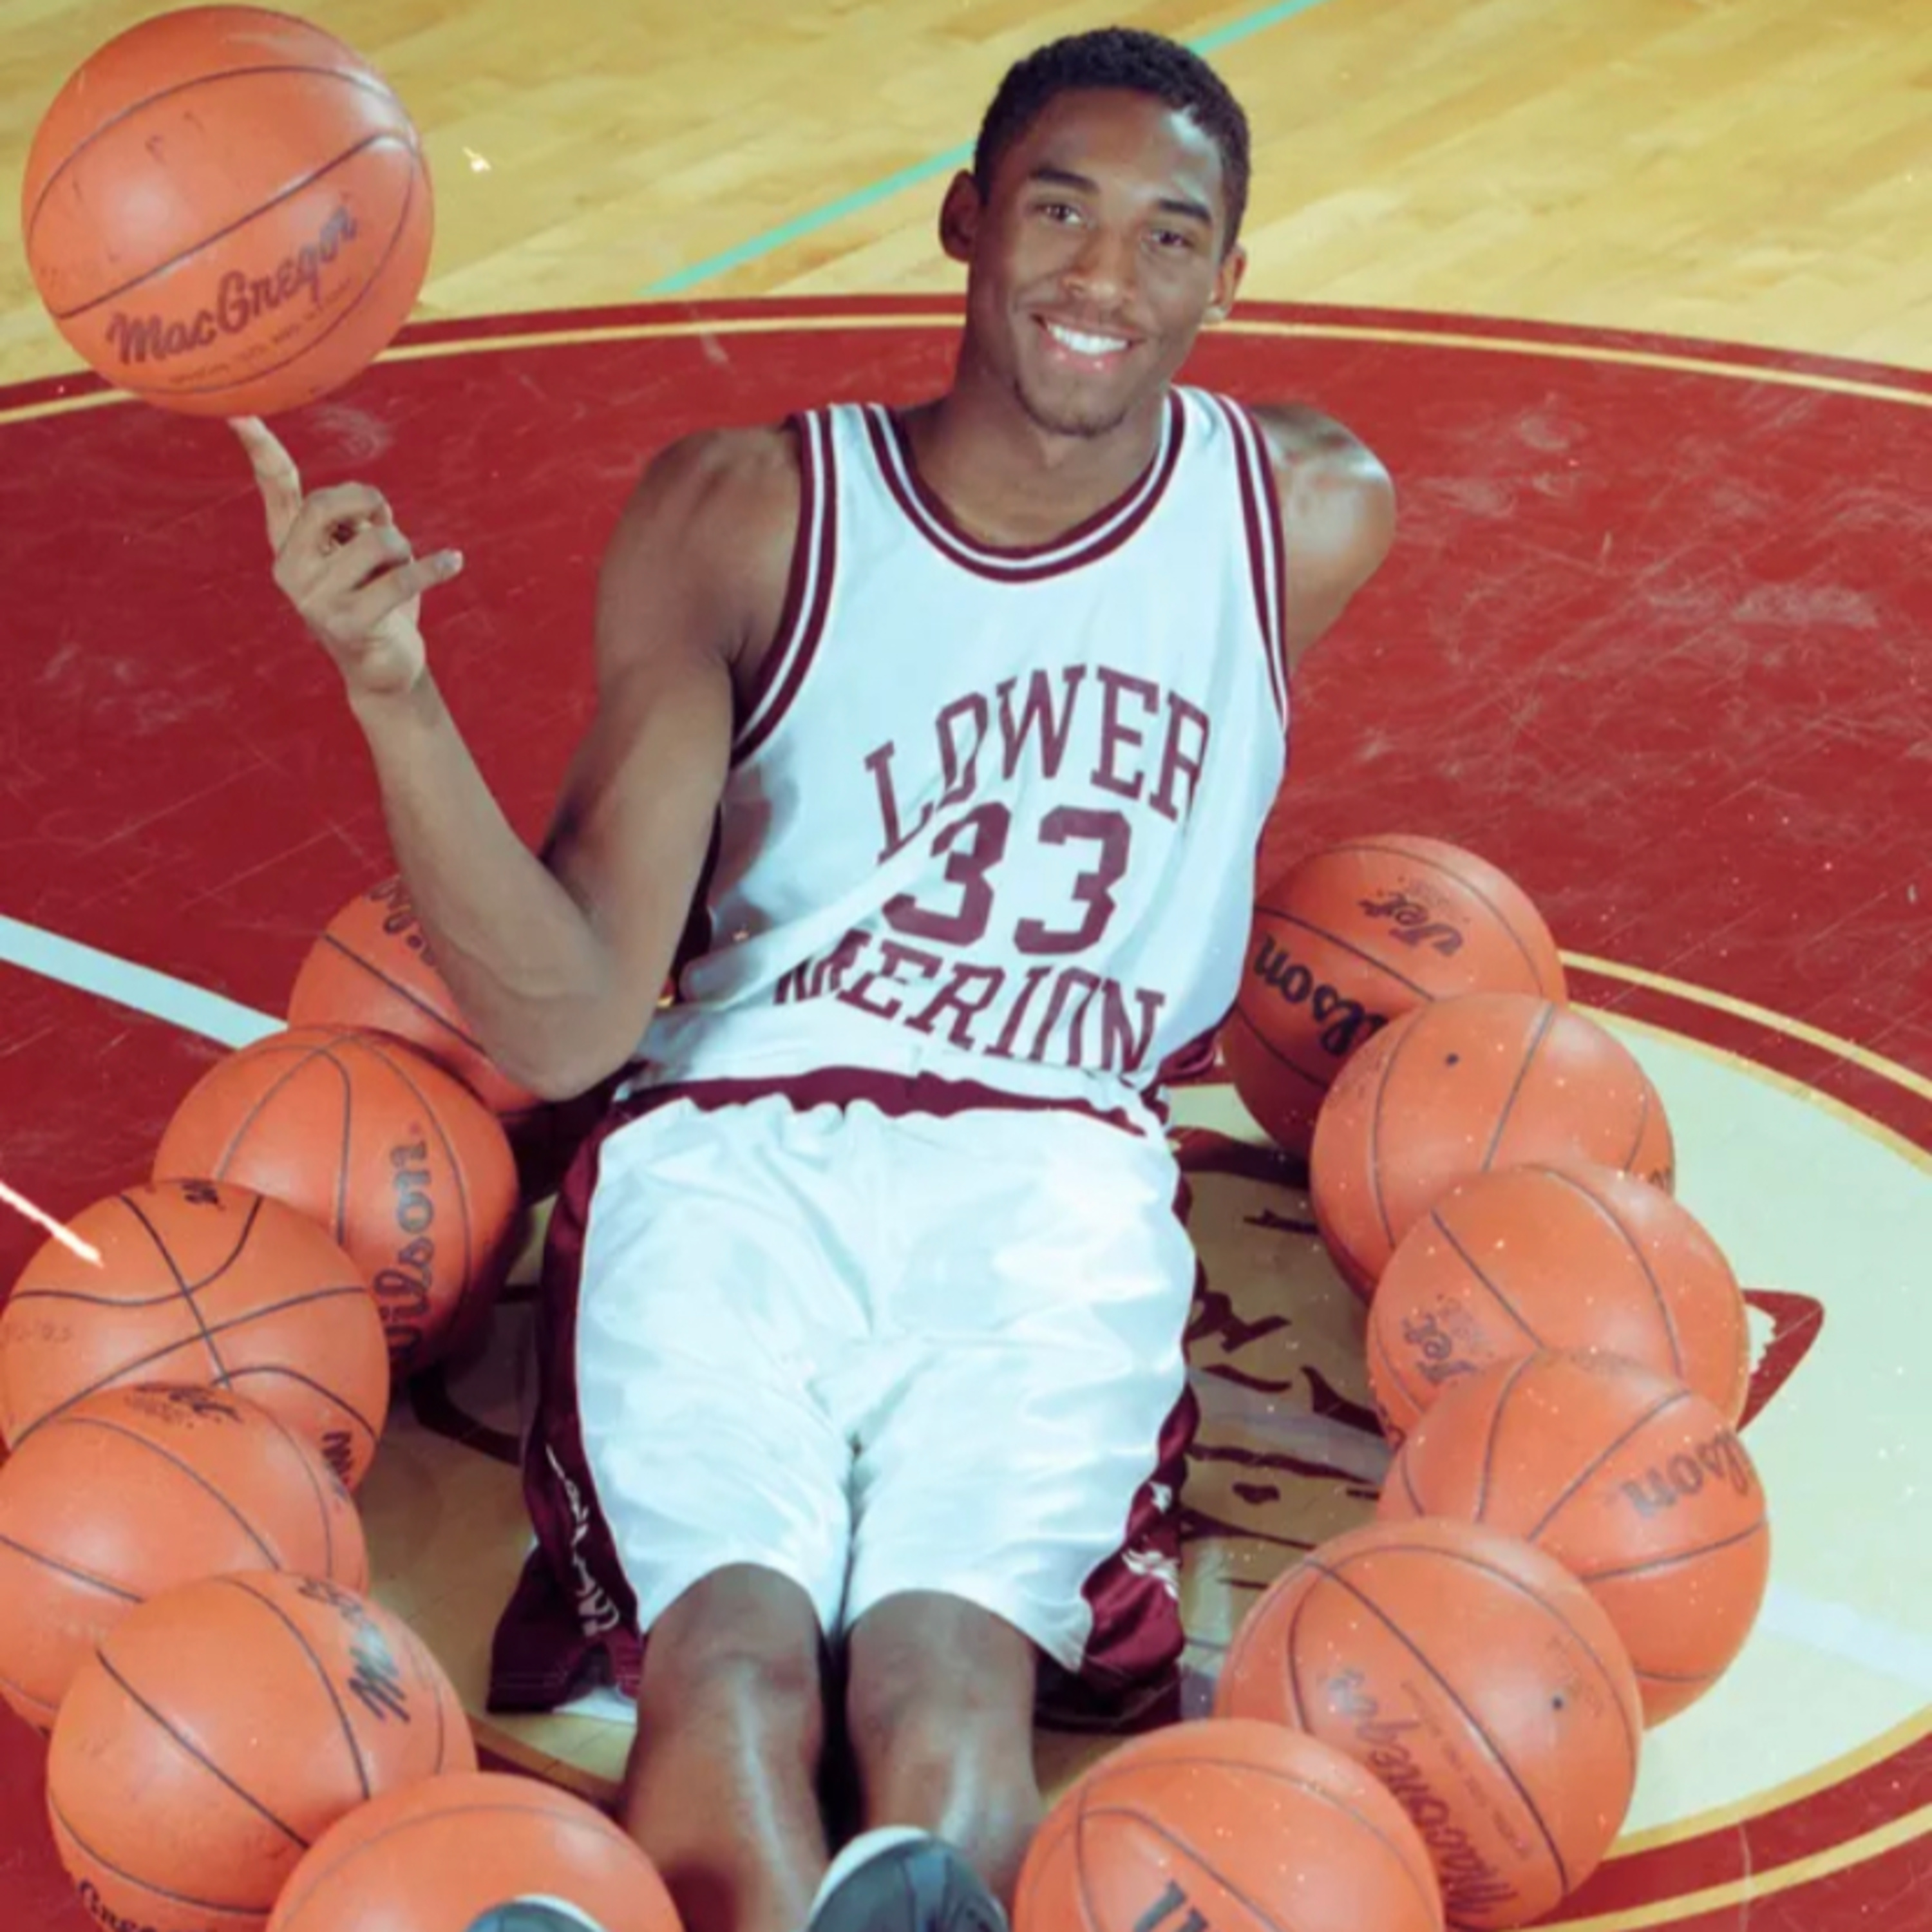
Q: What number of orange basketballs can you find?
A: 13